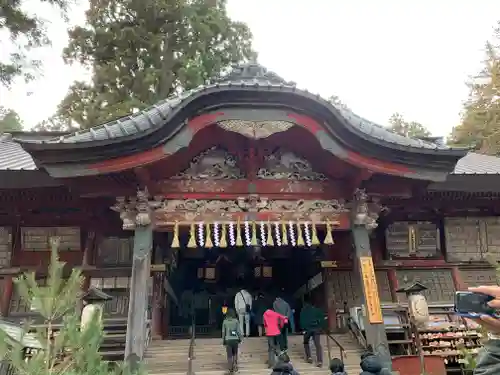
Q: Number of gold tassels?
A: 11